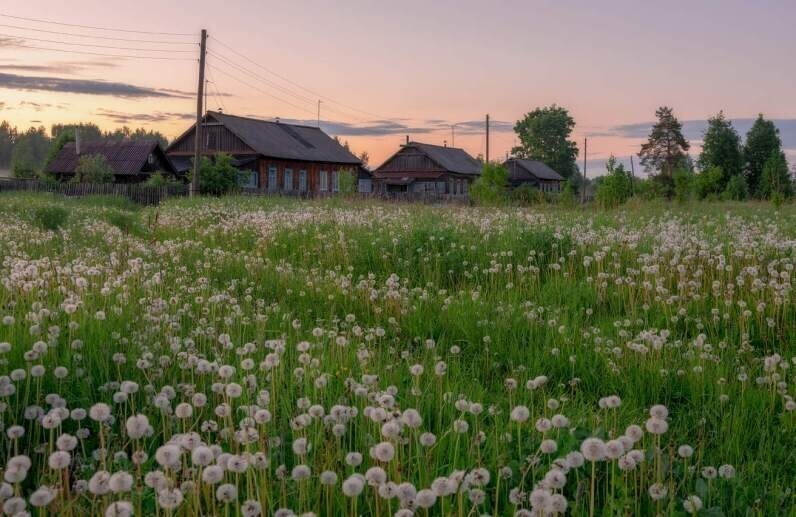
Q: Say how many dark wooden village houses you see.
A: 4